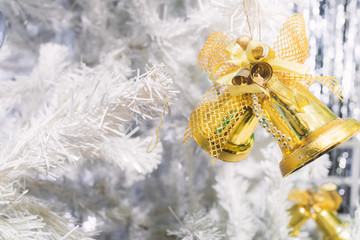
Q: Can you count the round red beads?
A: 0